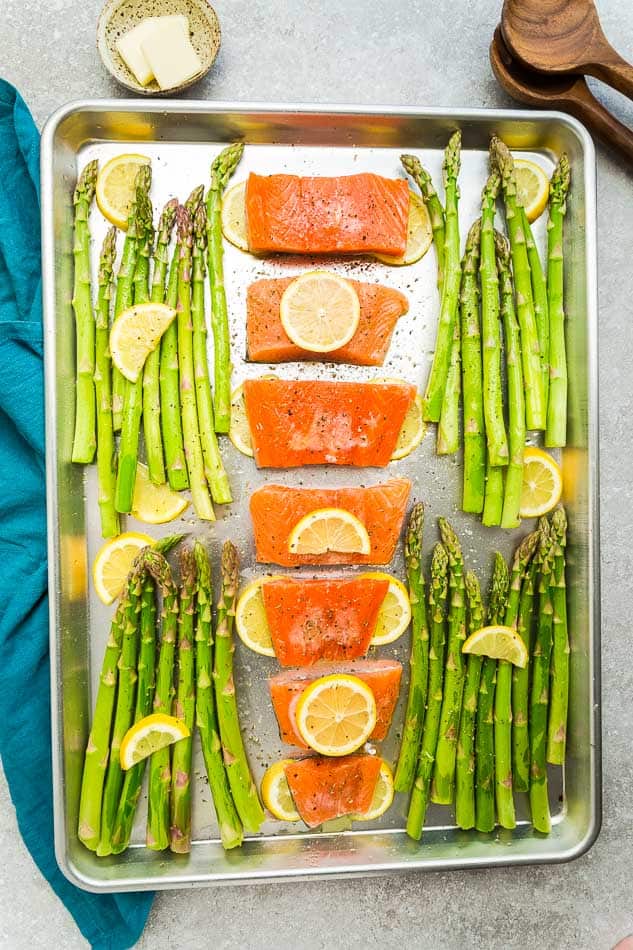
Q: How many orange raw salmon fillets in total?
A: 7